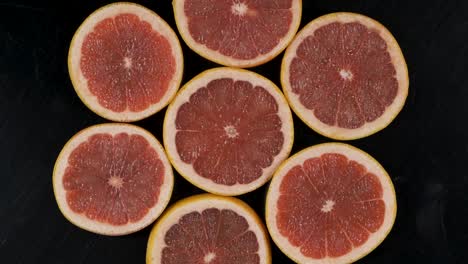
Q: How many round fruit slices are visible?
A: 7